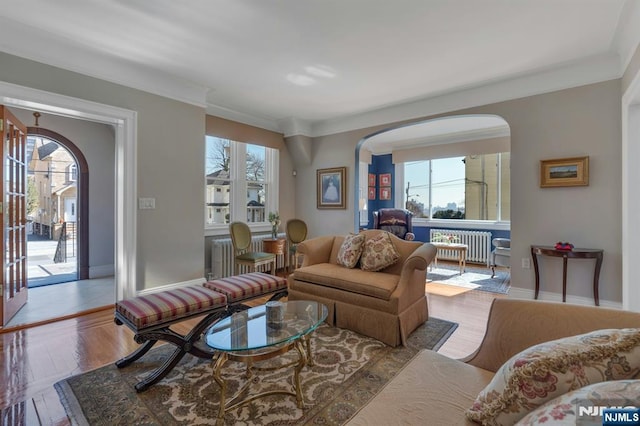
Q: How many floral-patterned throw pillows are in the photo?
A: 4